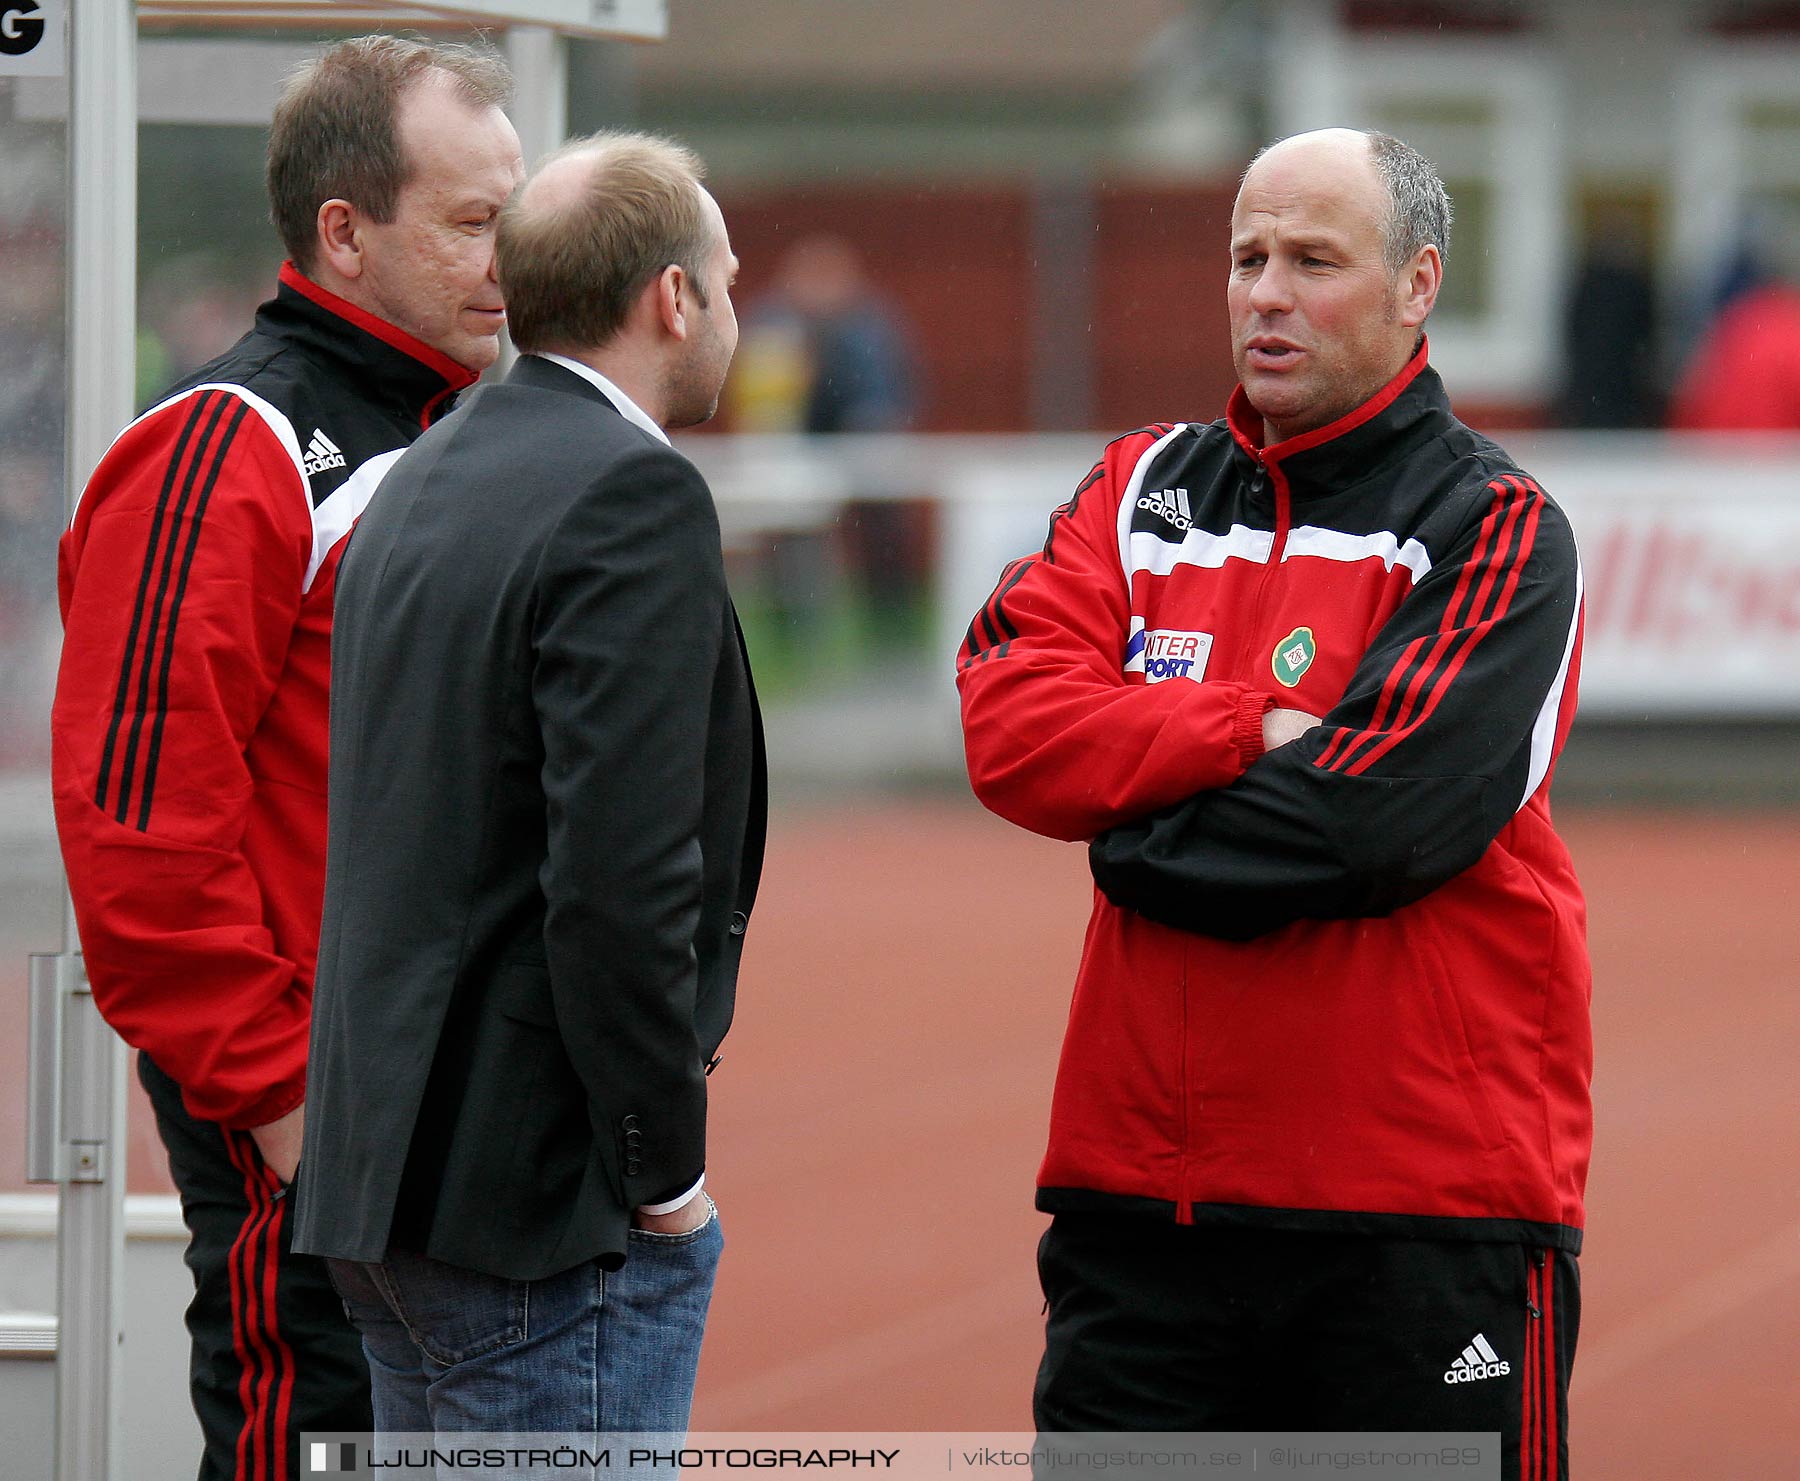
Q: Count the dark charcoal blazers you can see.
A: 1